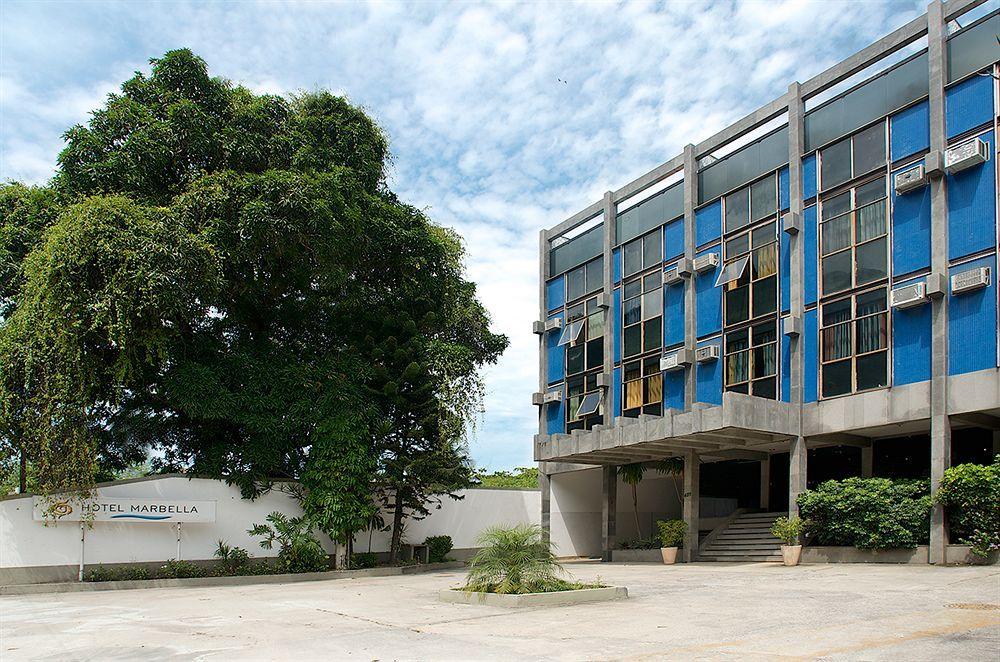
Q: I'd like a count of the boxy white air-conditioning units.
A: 10